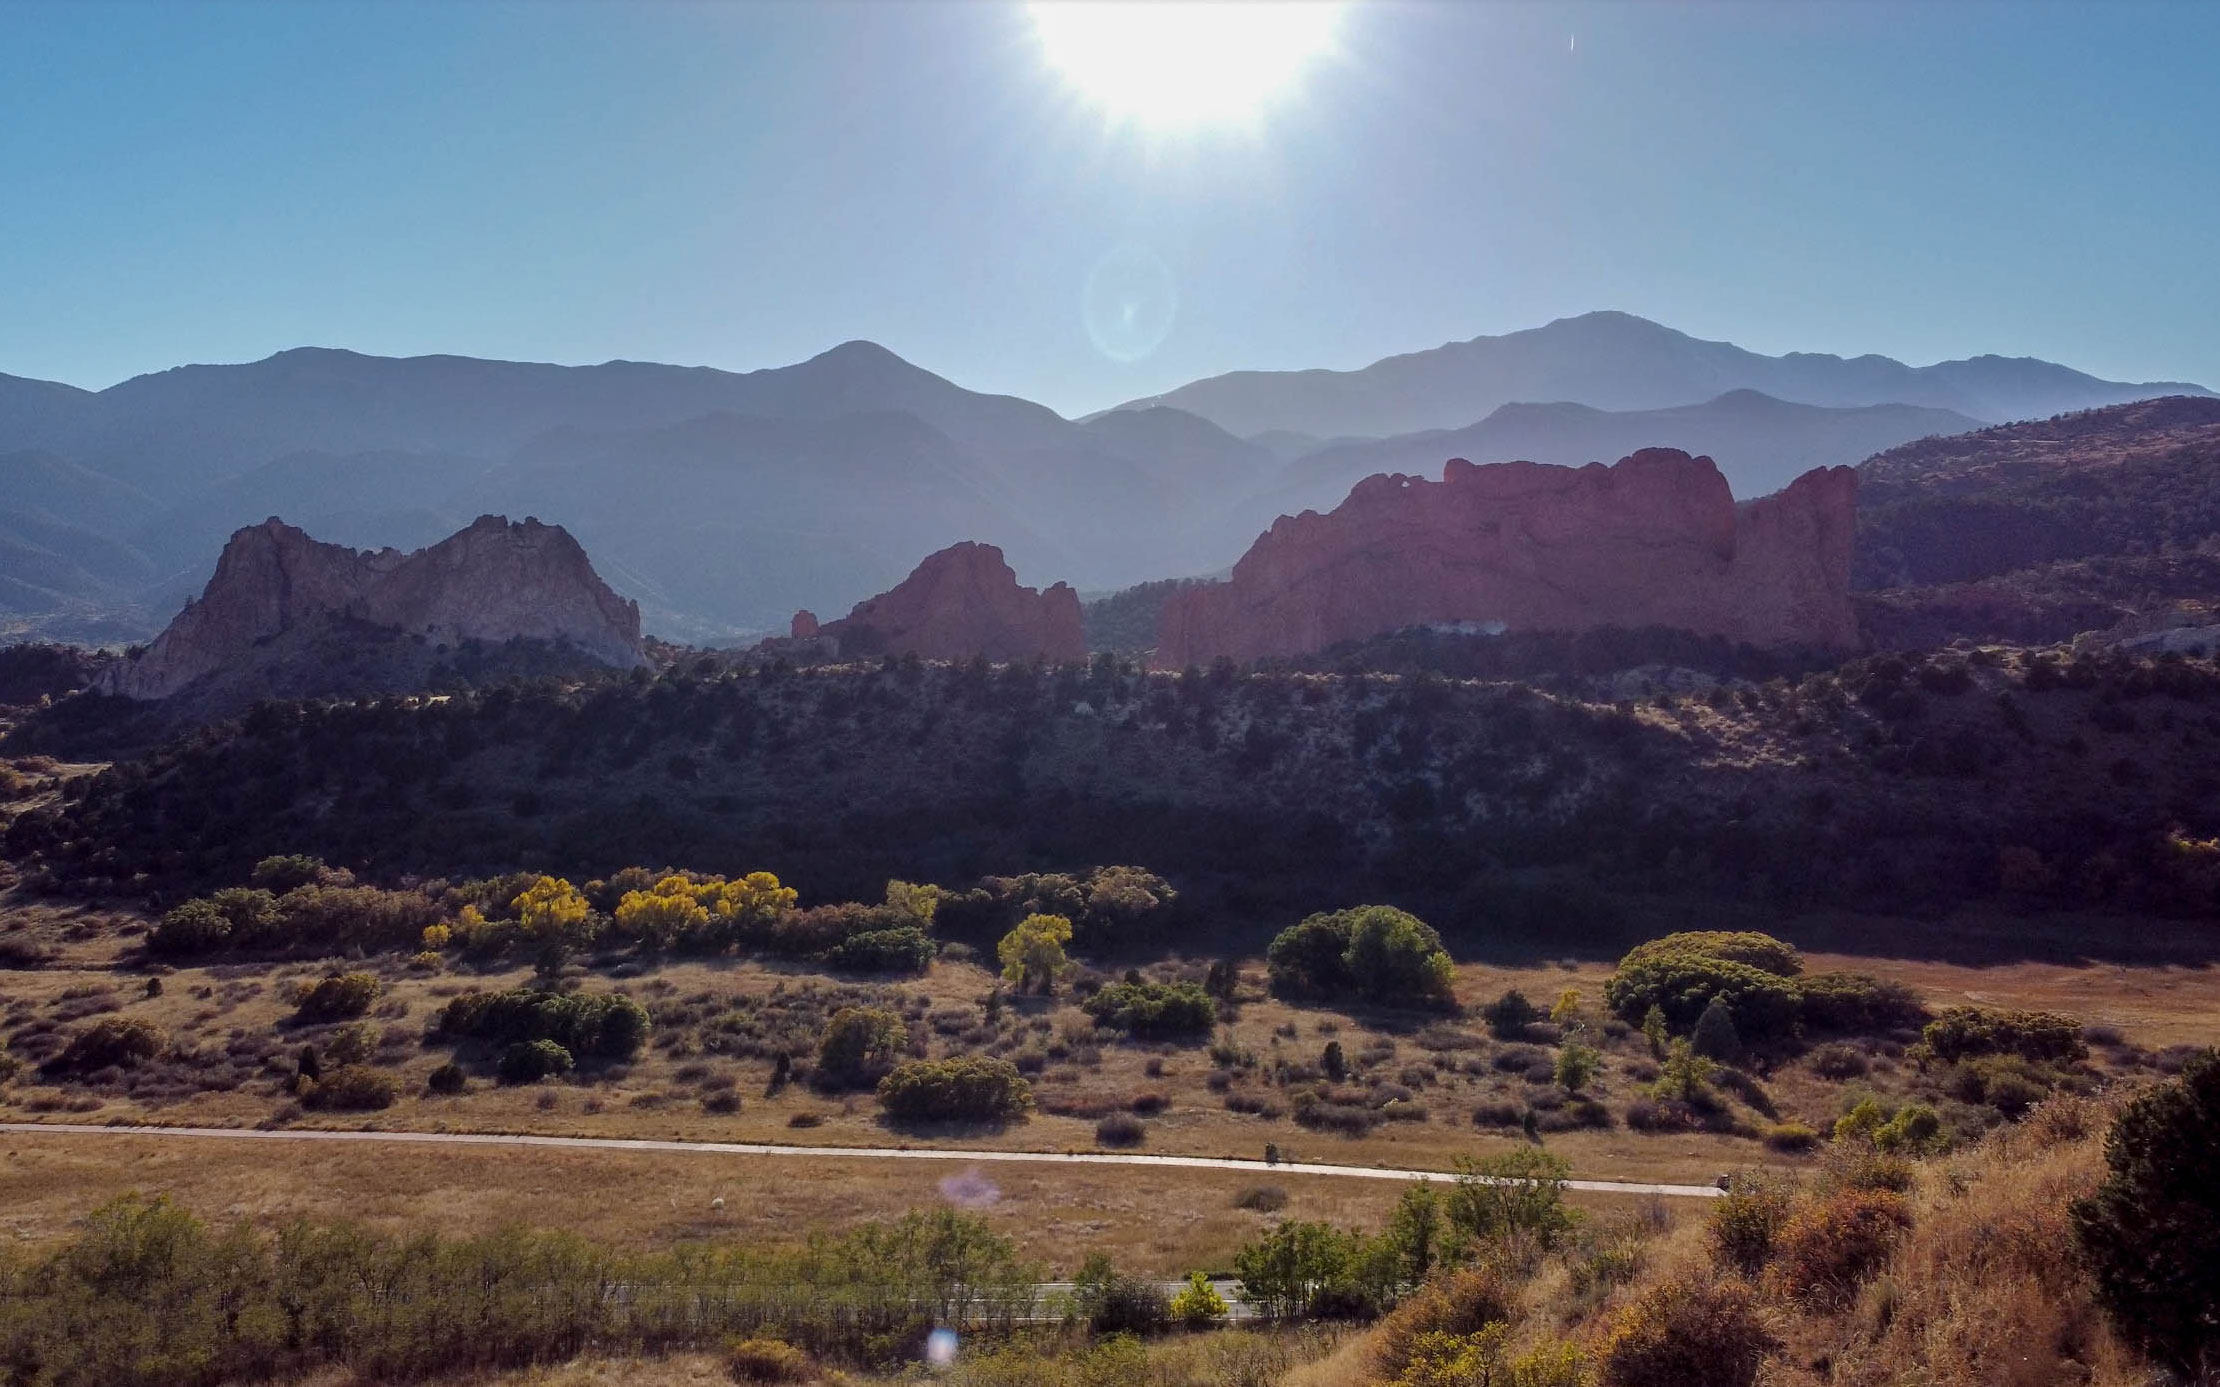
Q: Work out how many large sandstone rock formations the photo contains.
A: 3